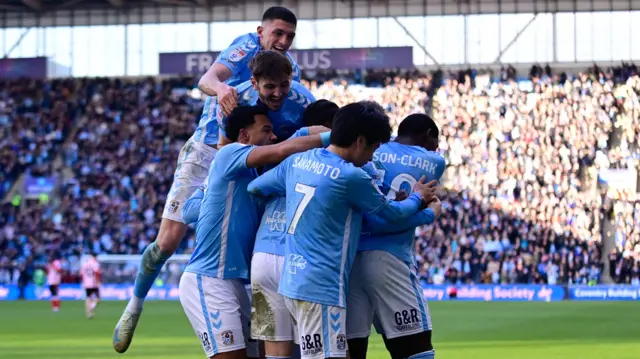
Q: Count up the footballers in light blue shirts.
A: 6